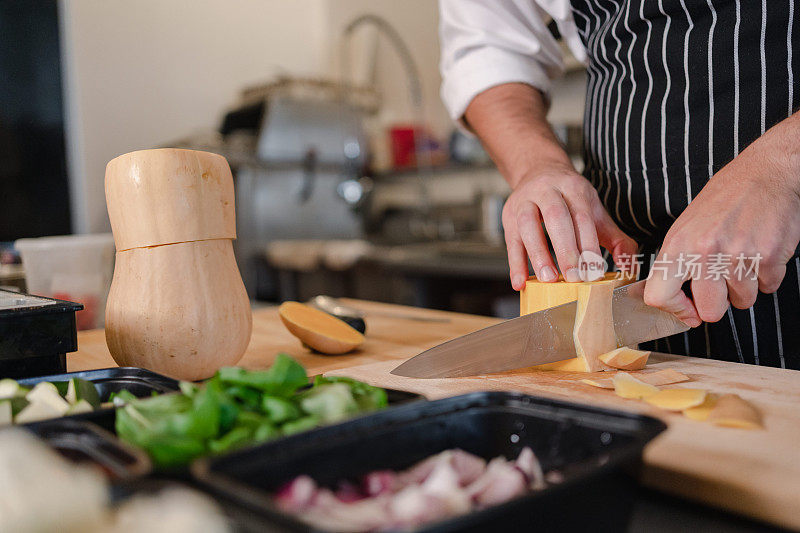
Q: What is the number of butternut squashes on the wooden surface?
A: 2